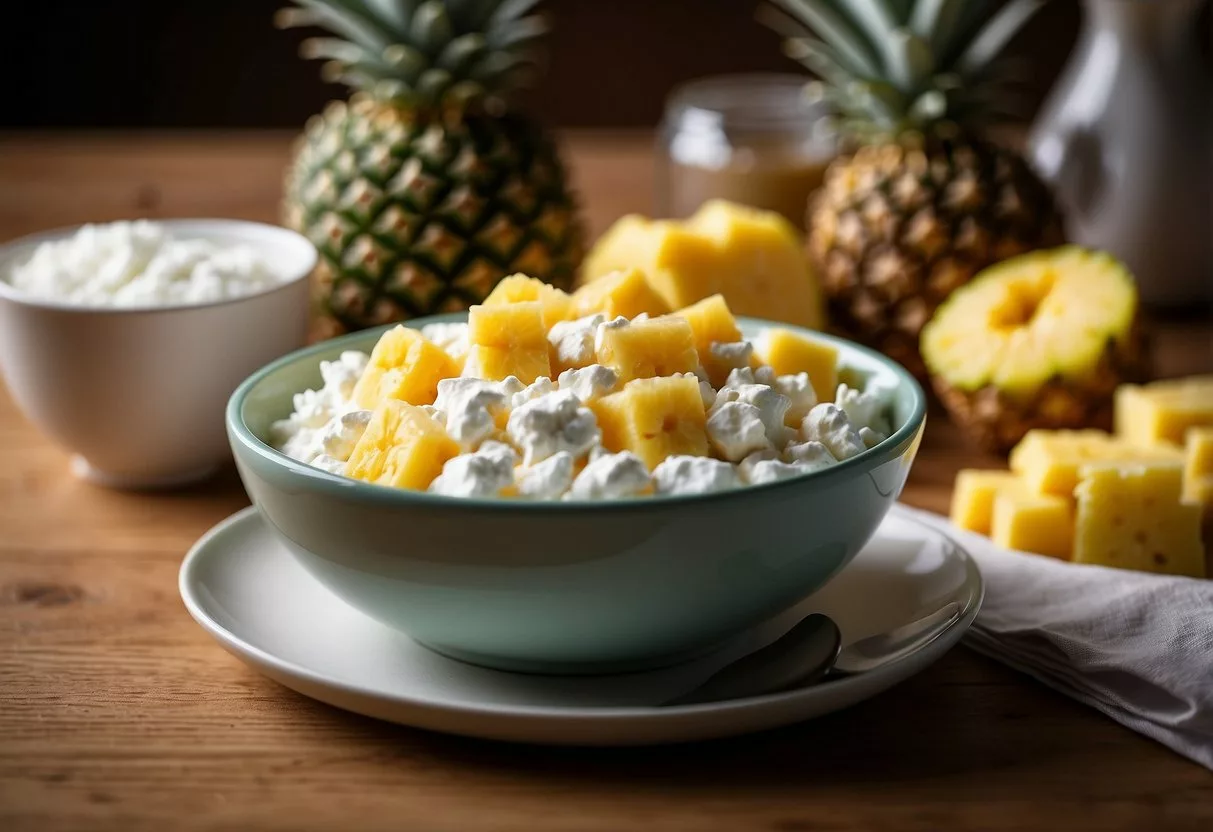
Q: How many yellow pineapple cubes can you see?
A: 15